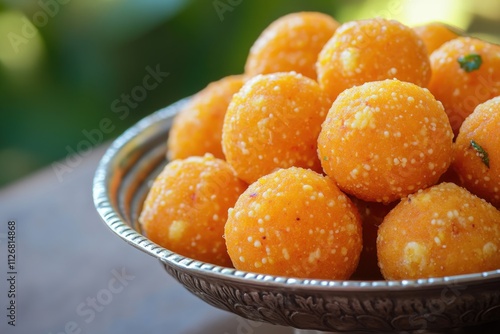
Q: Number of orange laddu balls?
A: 11